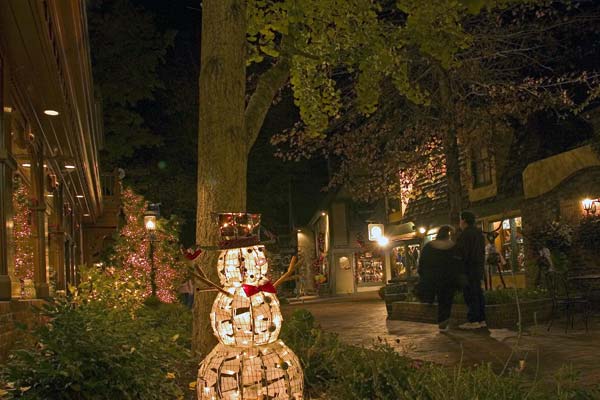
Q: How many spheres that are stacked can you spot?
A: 3